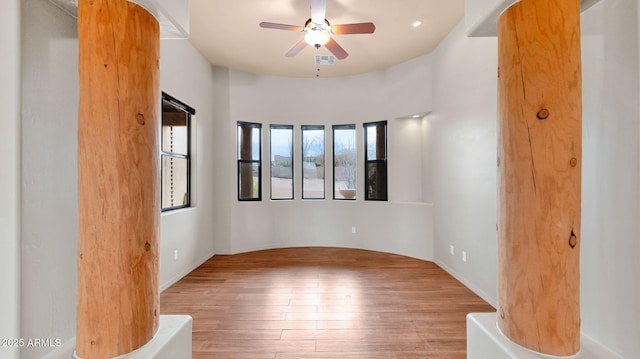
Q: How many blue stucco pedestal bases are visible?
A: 0